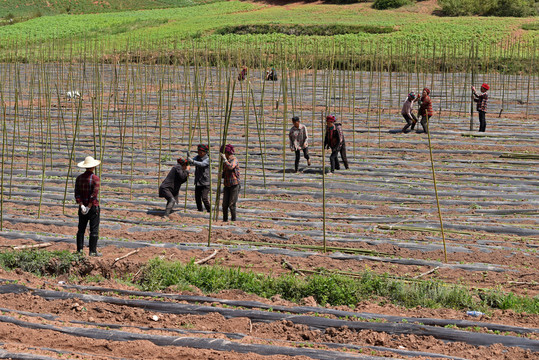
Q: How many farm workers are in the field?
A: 12